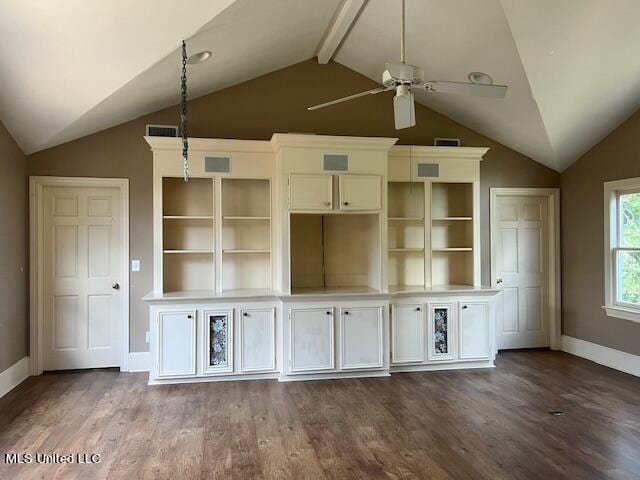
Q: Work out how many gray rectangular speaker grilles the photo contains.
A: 3